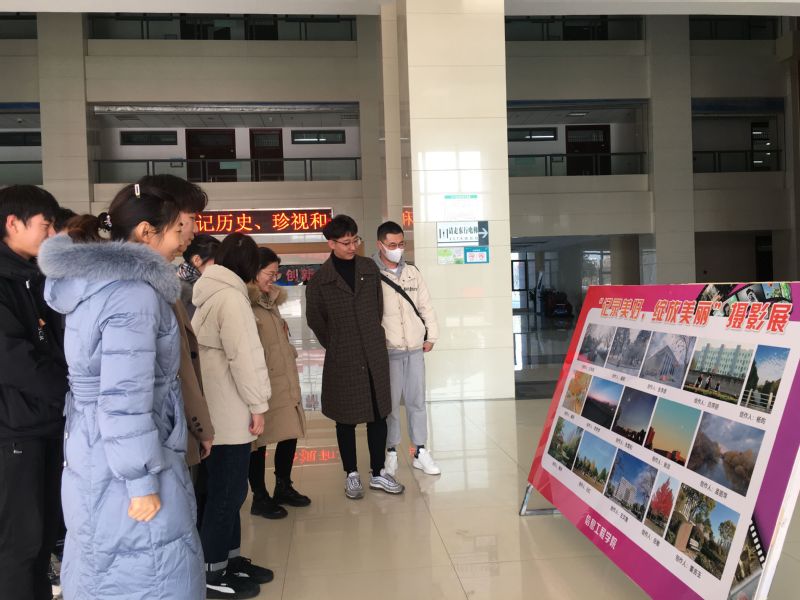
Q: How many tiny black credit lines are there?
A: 15